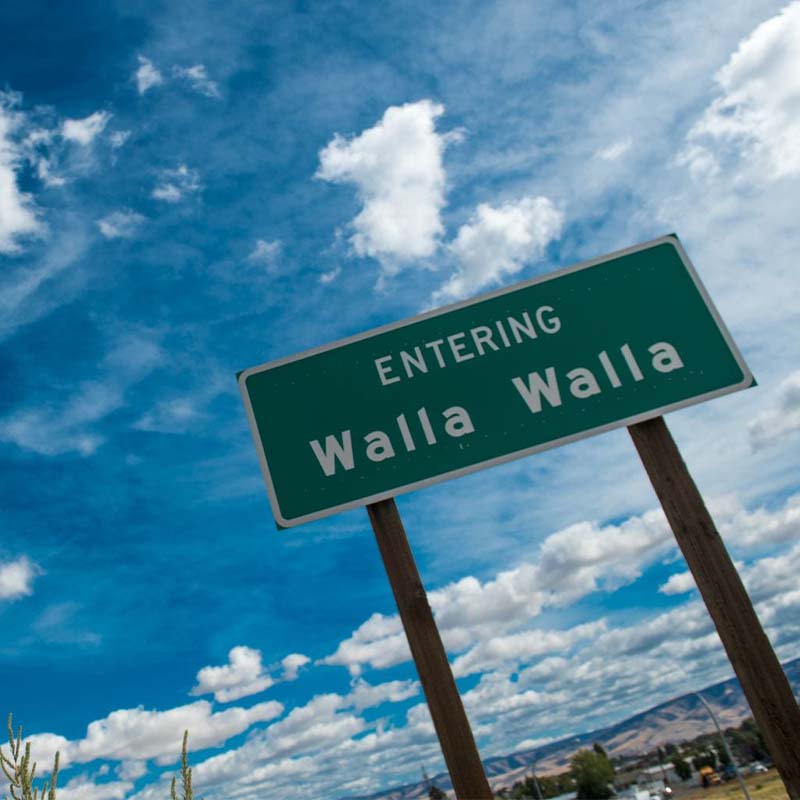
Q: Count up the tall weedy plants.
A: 2